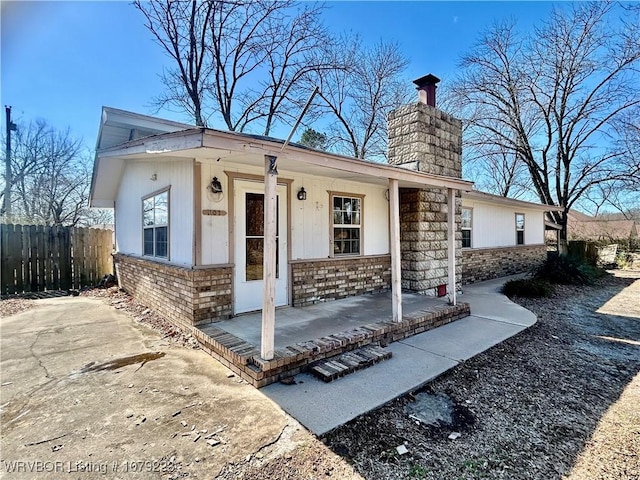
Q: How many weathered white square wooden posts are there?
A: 3